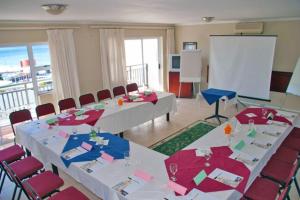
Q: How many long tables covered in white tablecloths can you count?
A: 3